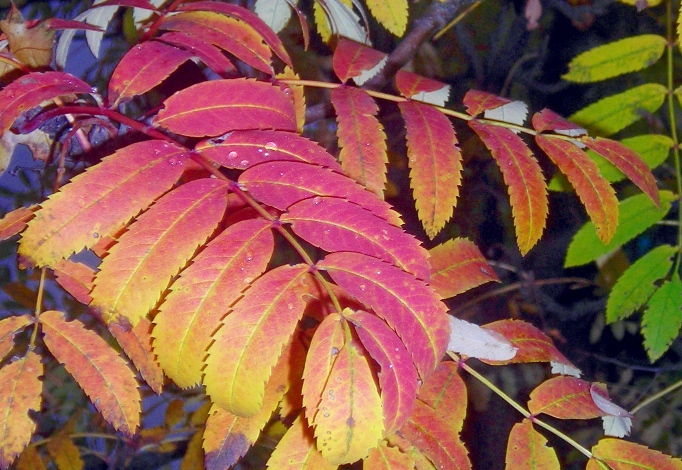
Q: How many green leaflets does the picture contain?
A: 6